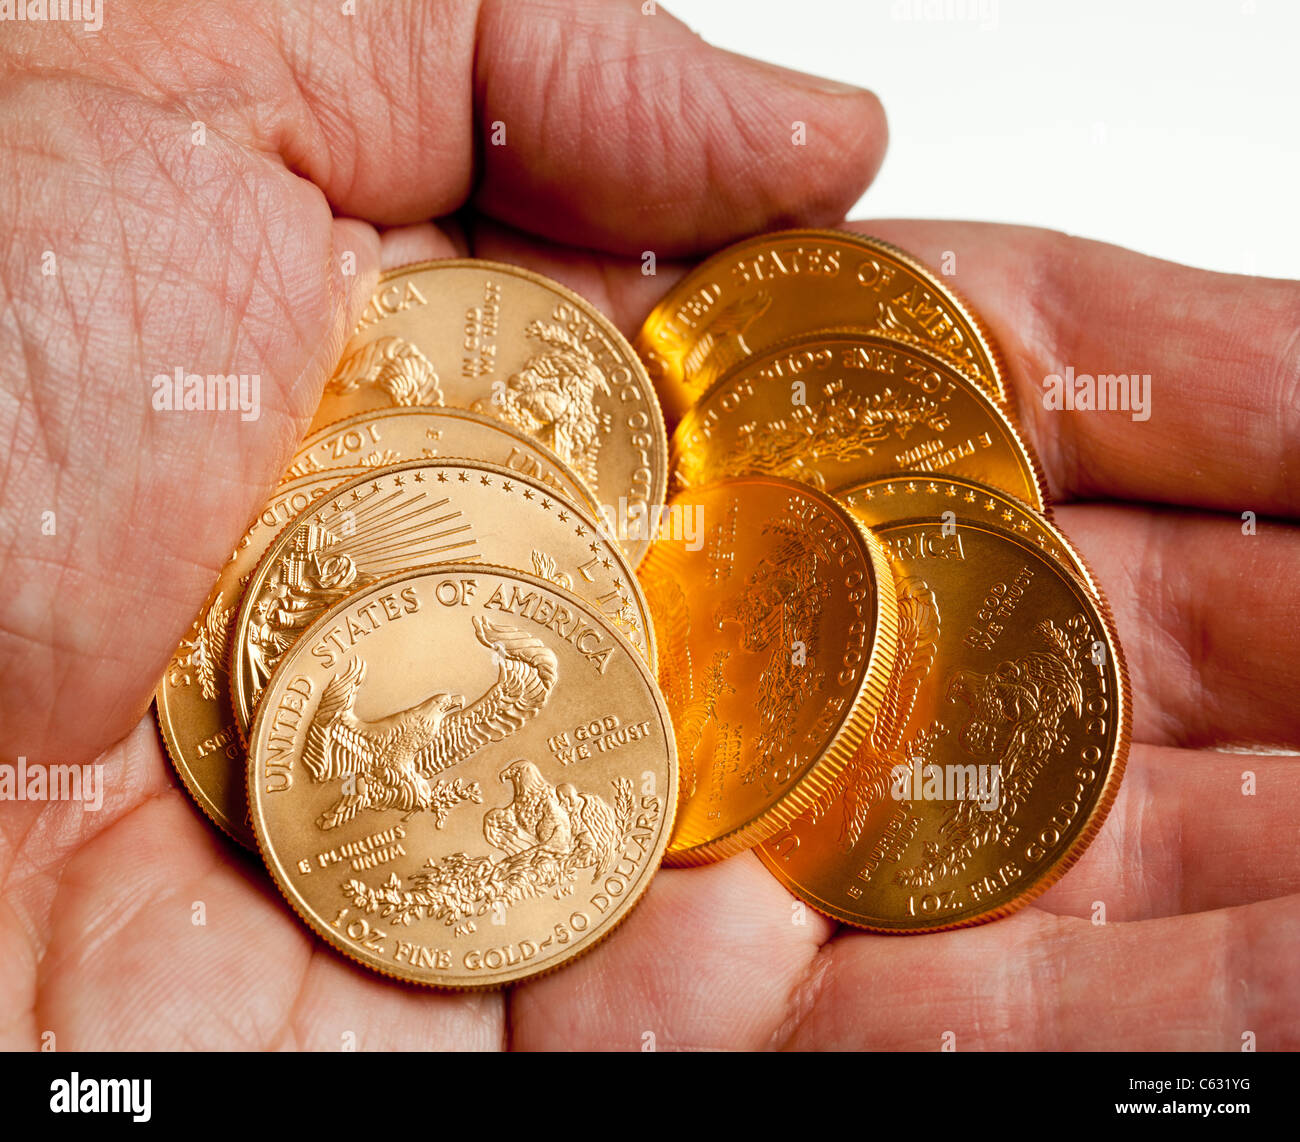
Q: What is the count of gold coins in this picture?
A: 10